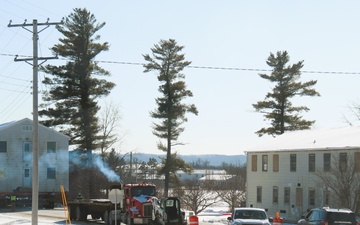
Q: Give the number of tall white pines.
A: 3